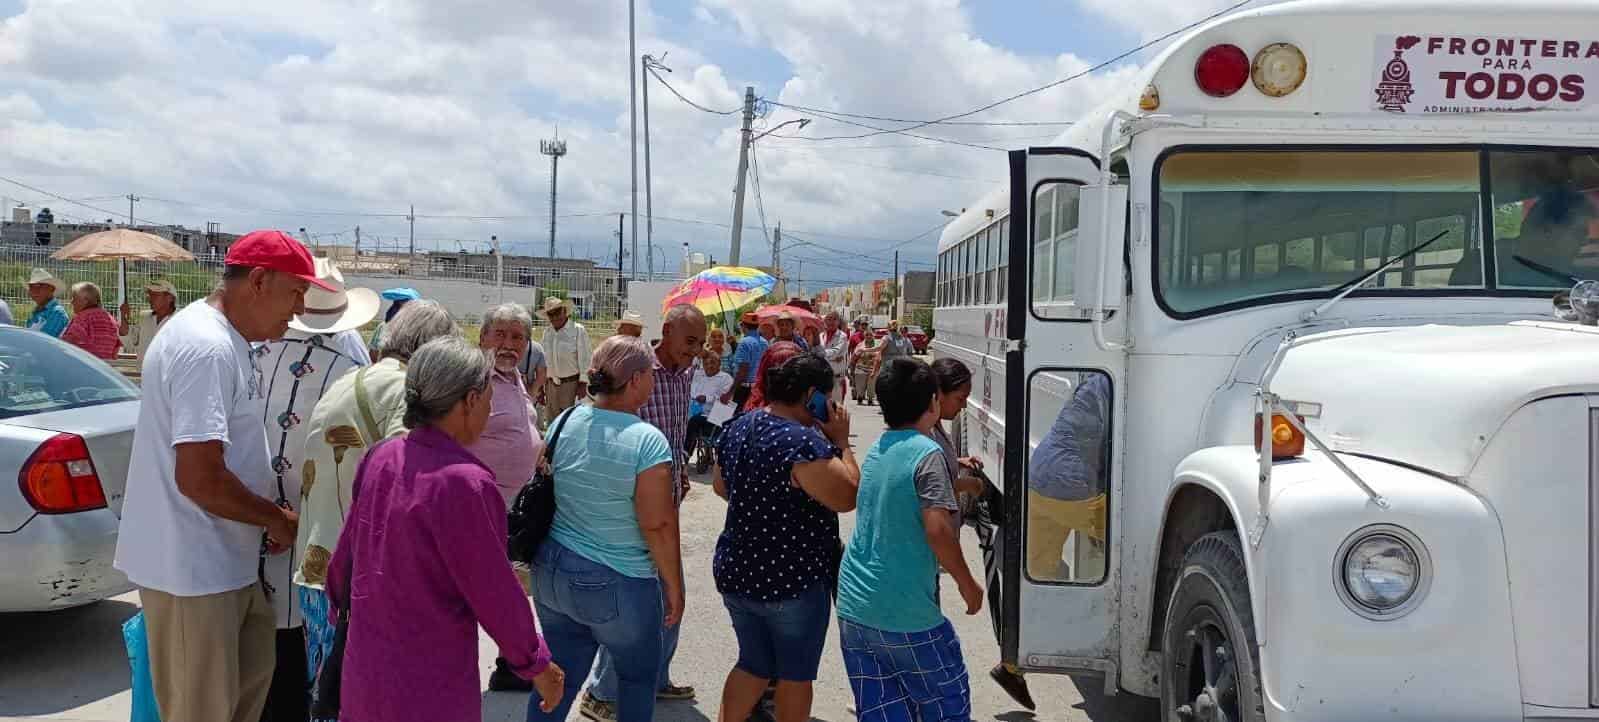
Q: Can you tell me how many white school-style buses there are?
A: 1